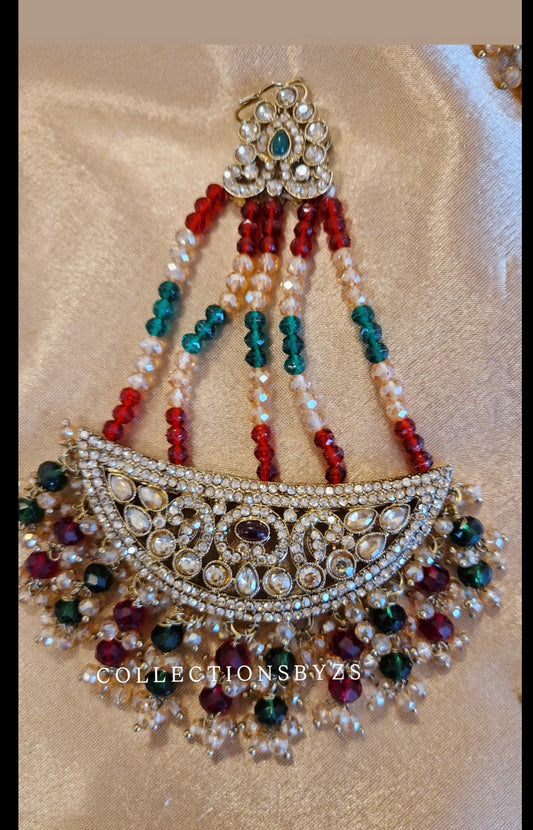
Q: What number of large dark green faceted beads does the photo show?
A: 12